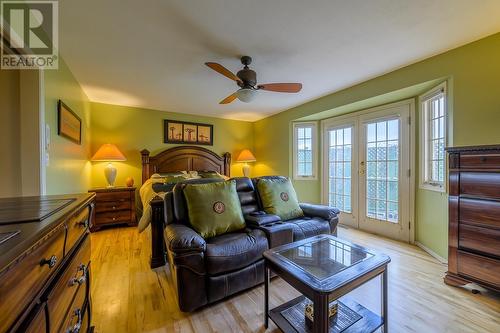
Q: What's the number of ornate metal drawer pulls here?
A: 4